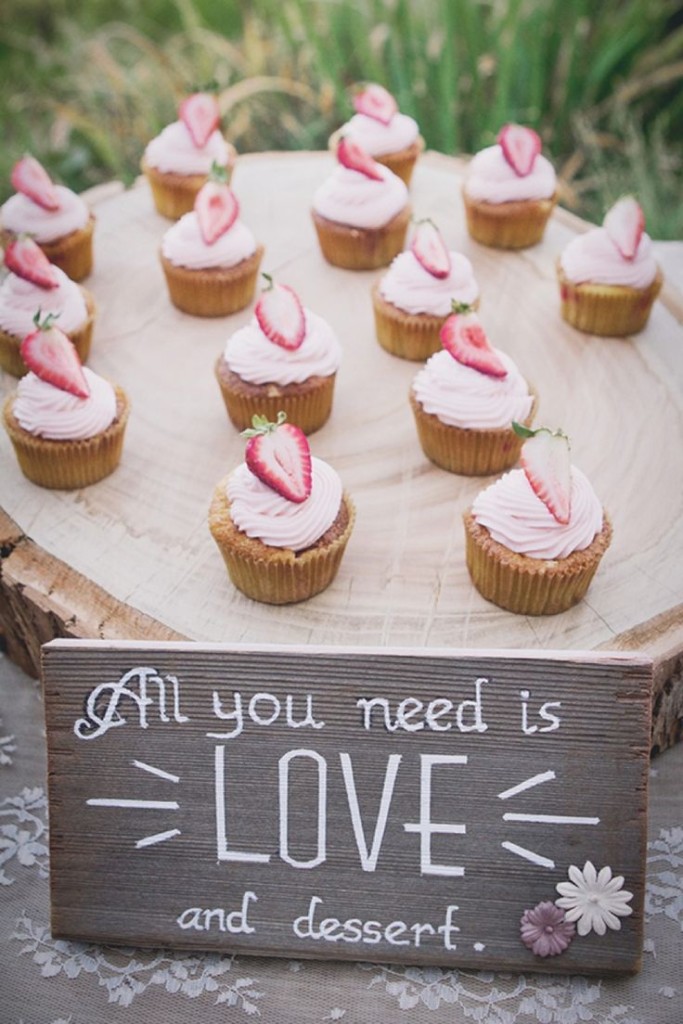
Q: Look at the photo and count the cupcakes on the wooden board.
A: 14